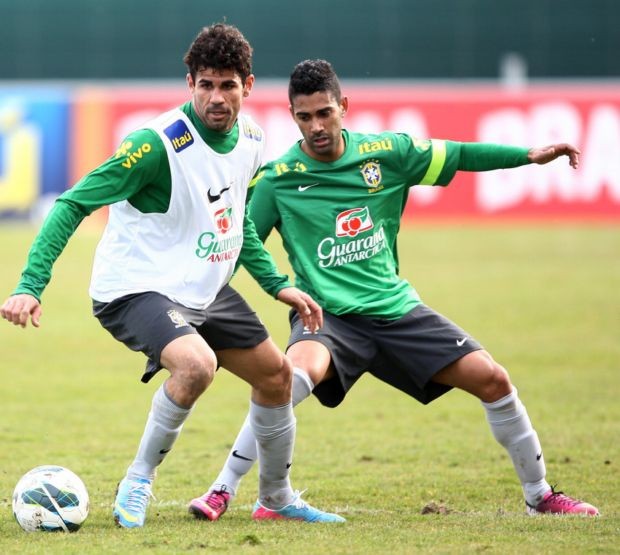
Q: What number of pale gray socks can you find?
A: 4